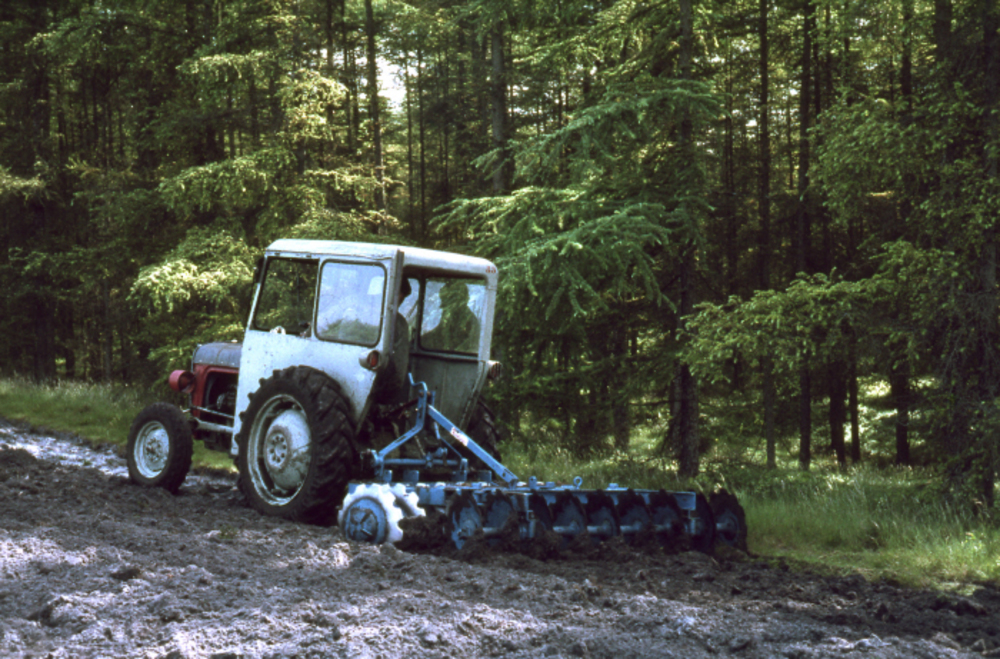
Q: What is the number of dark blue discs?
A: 9